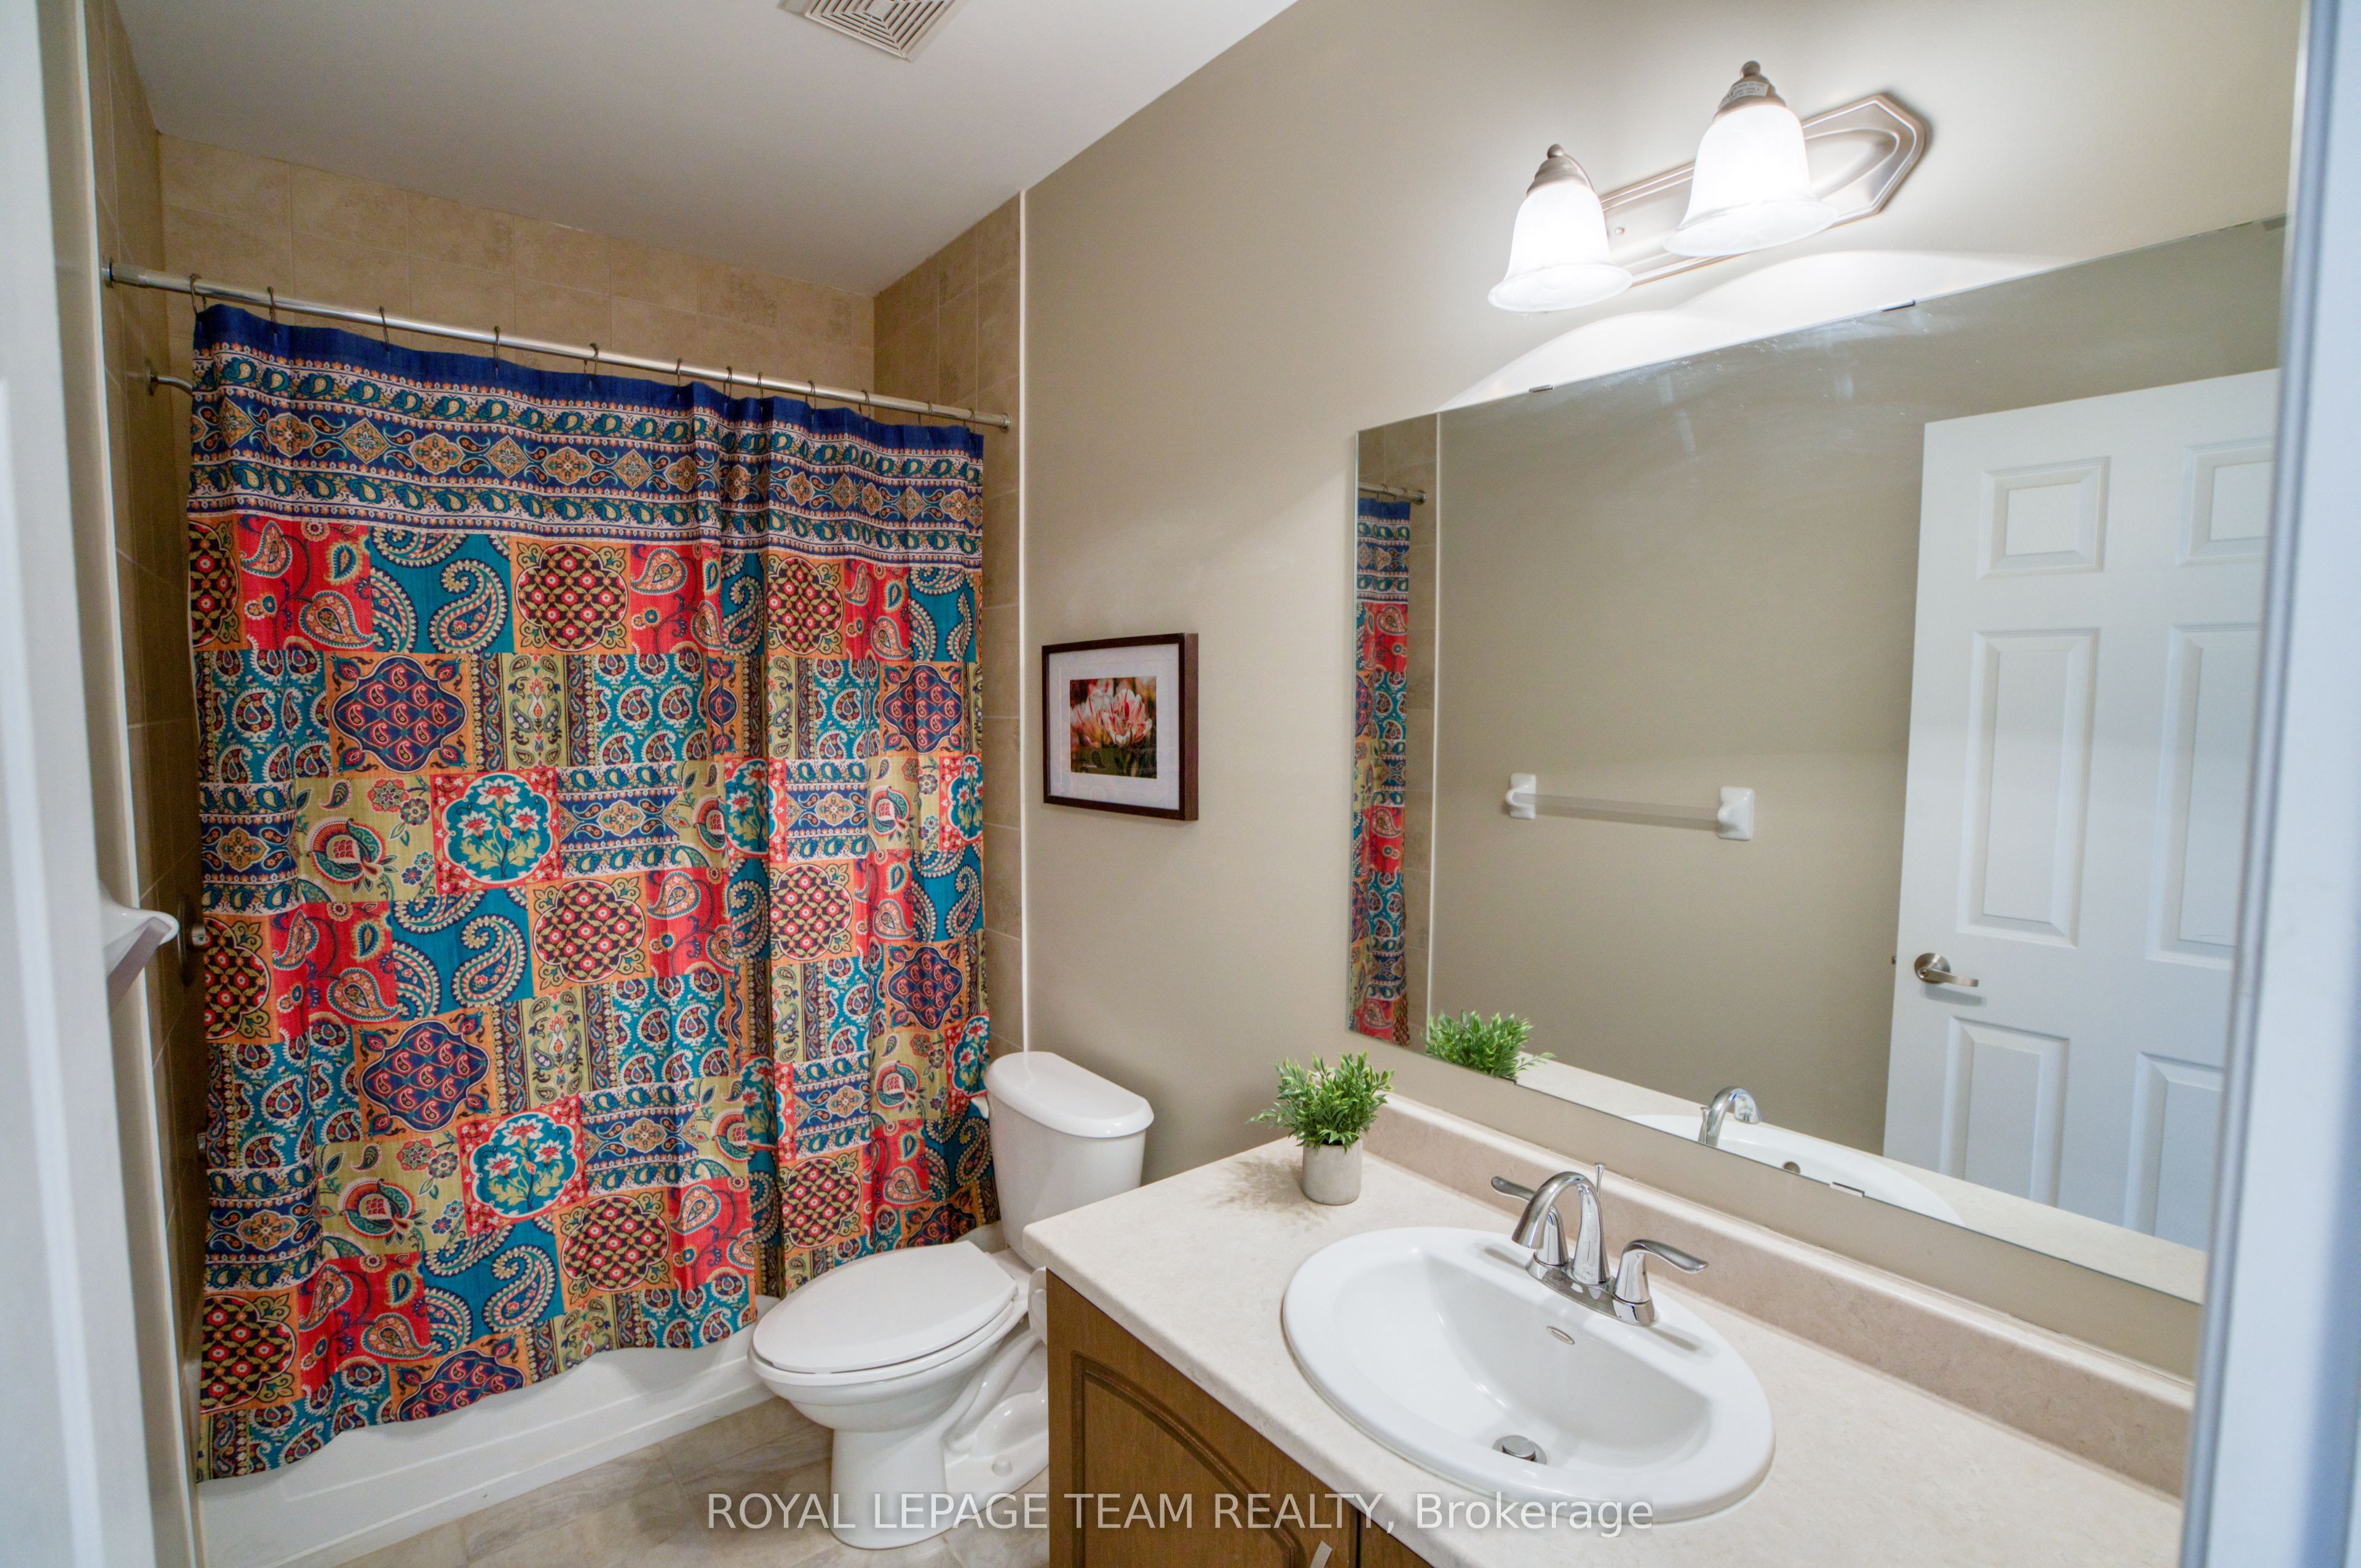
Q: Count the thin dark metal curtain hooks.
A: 12